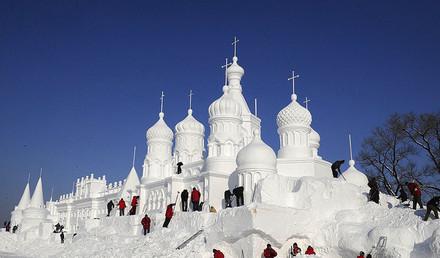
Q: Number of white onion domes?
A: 8